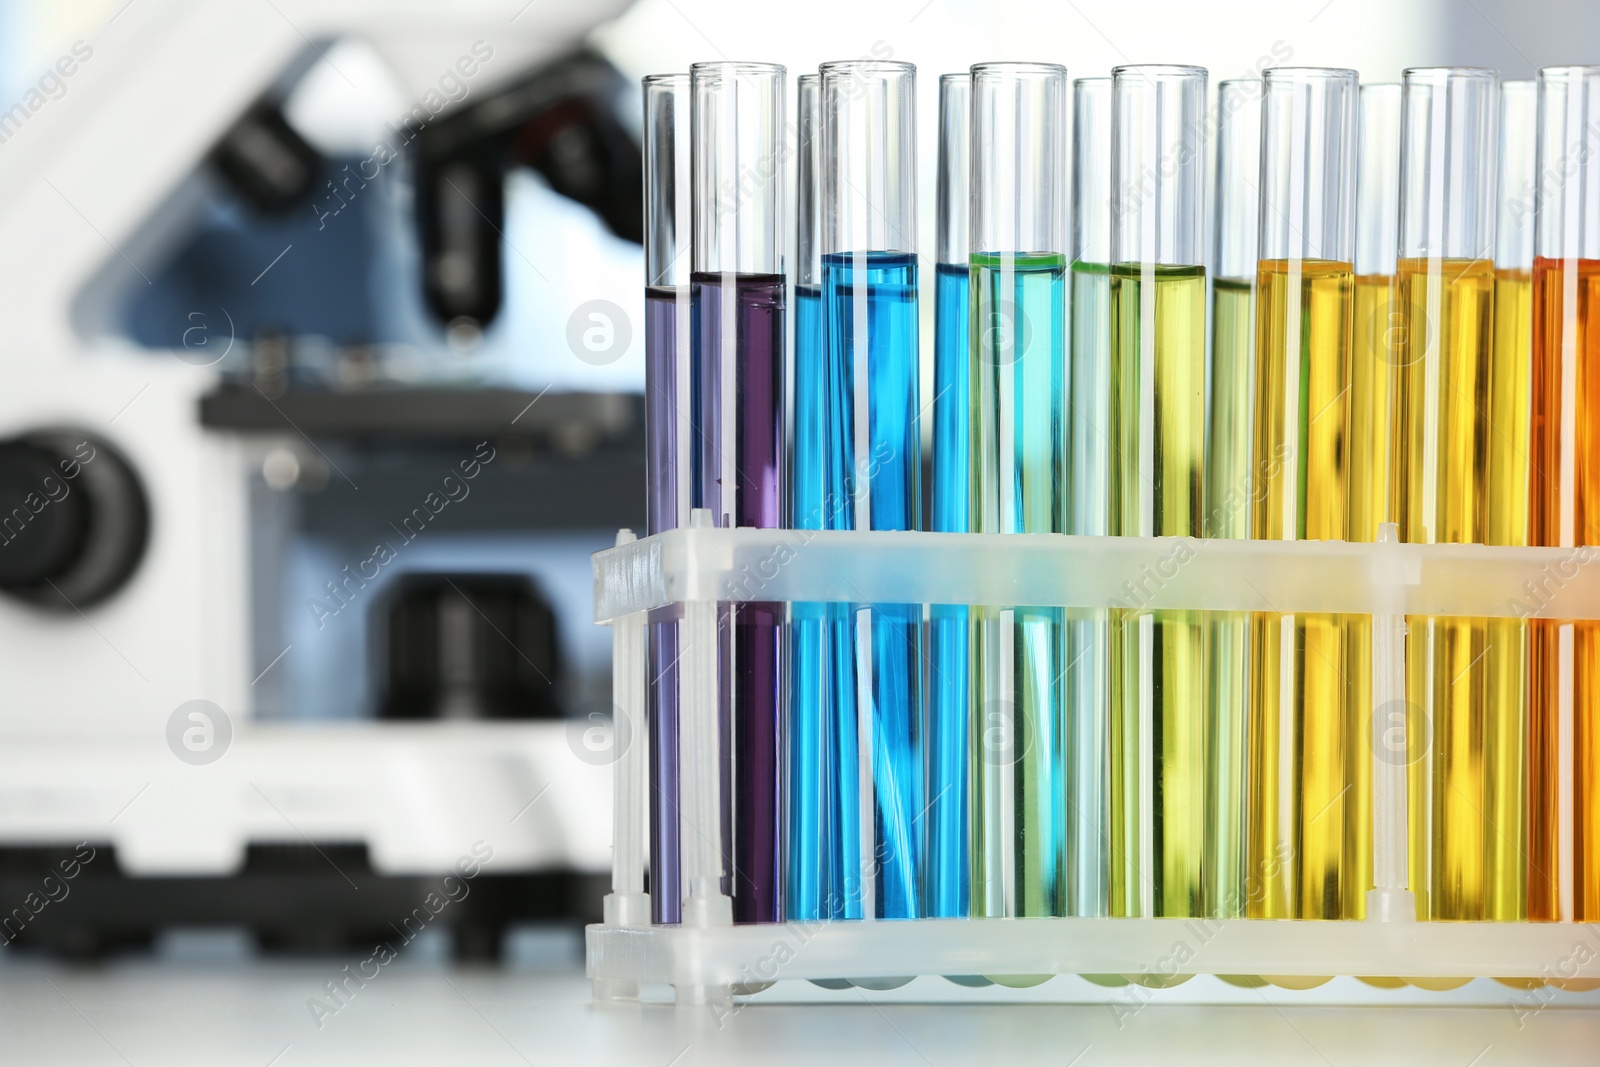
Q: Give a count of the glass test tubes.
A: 14